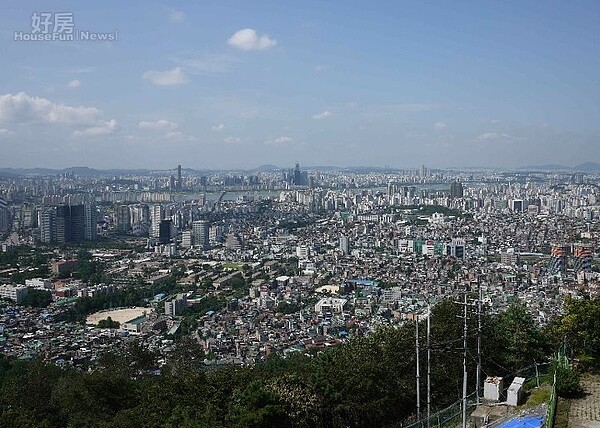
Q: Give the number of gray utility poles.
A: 4